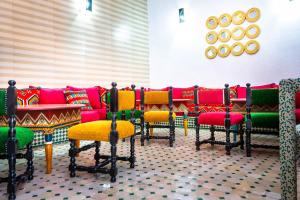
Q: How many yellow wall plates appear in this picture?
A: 12